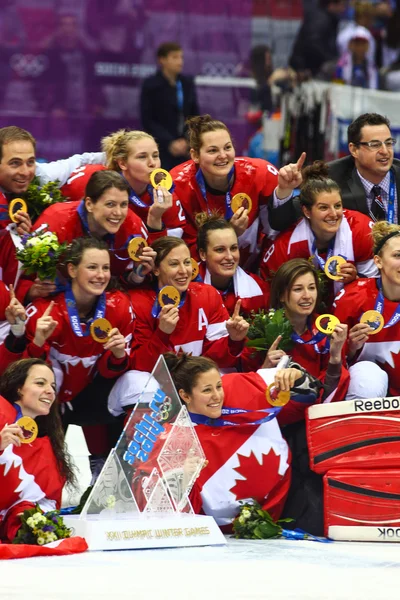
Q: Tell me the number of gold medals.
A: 12